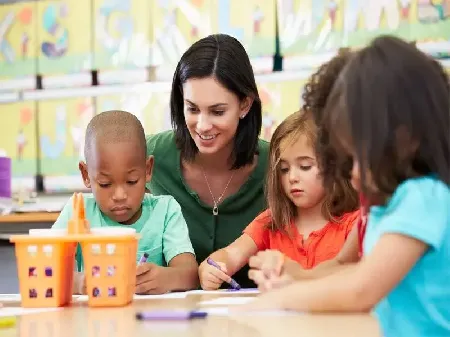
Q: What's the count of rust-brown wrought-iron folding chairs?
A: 0